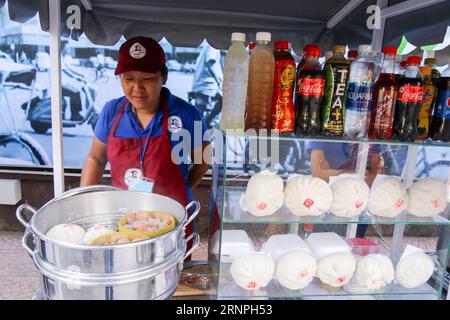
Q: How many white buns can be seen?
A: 12